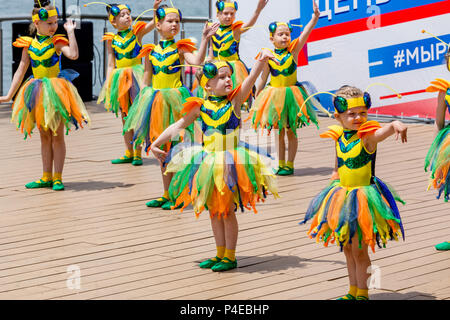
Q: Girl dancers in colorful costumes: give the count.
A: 8